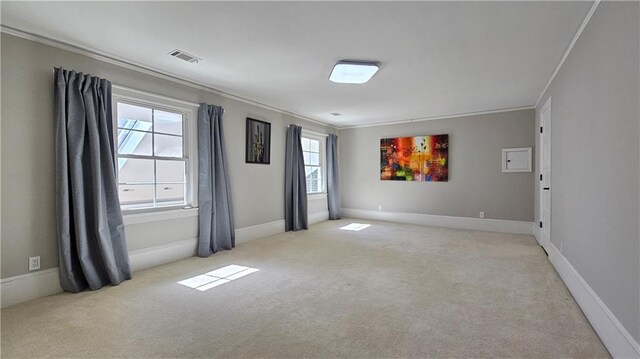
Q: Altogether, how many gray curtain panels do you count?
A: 4